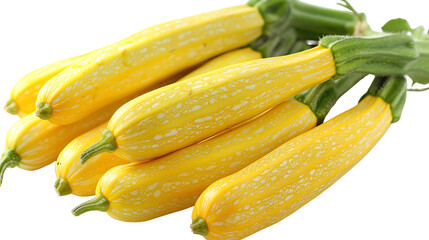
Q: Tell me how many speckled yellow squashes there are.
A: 7